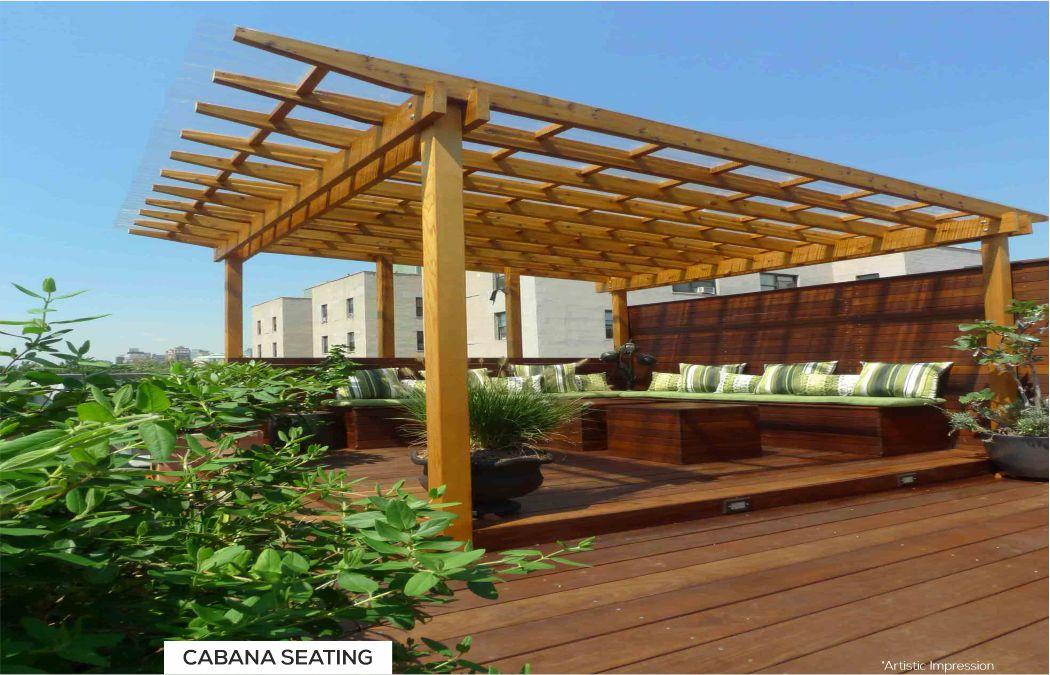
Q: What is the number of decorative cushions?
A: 12